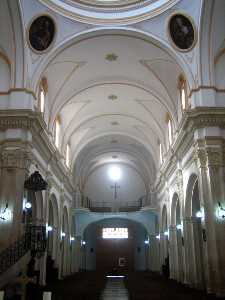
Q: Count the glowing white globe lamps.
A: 12